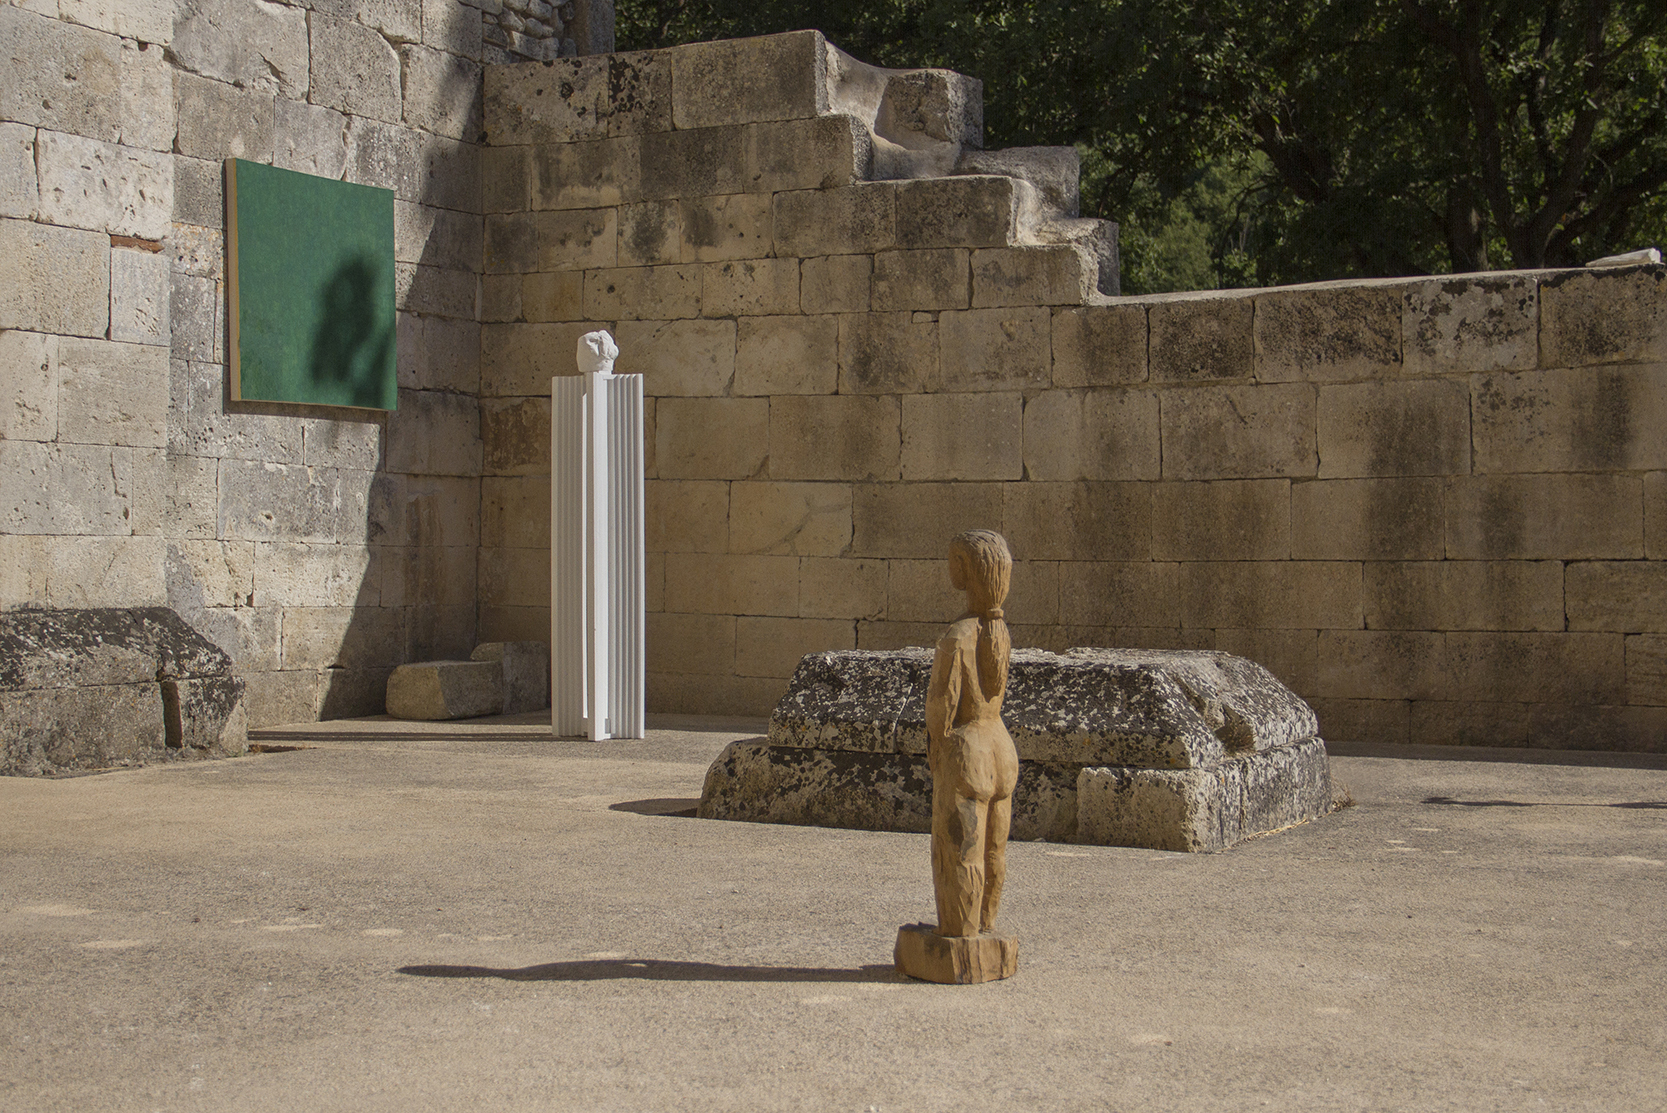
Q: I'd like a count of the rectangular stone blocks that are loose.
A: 2